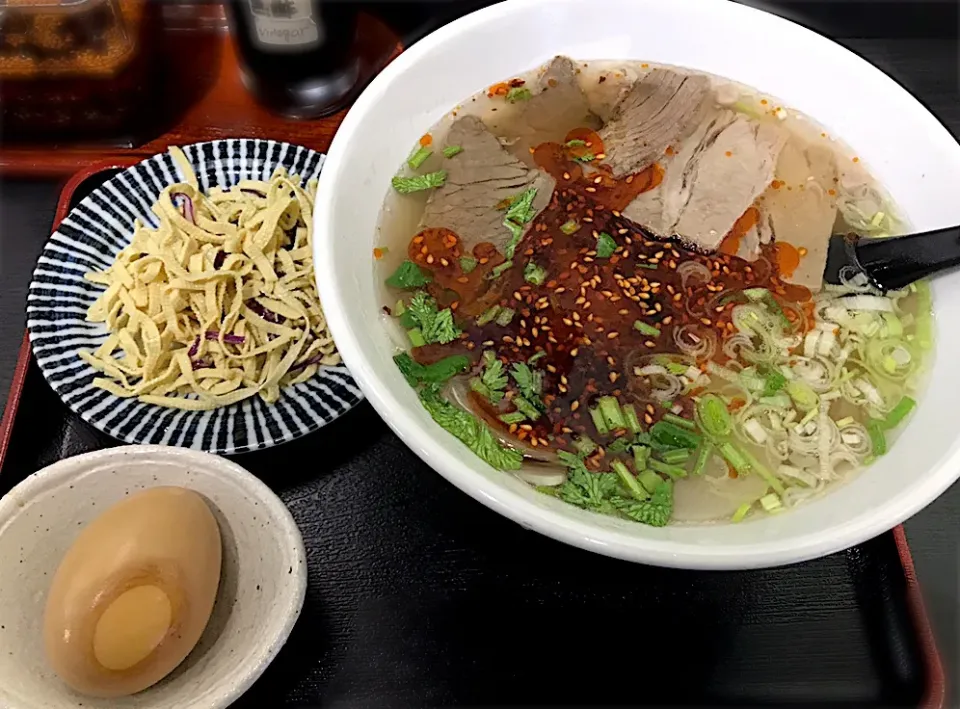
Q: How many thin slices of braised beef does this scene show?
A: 5